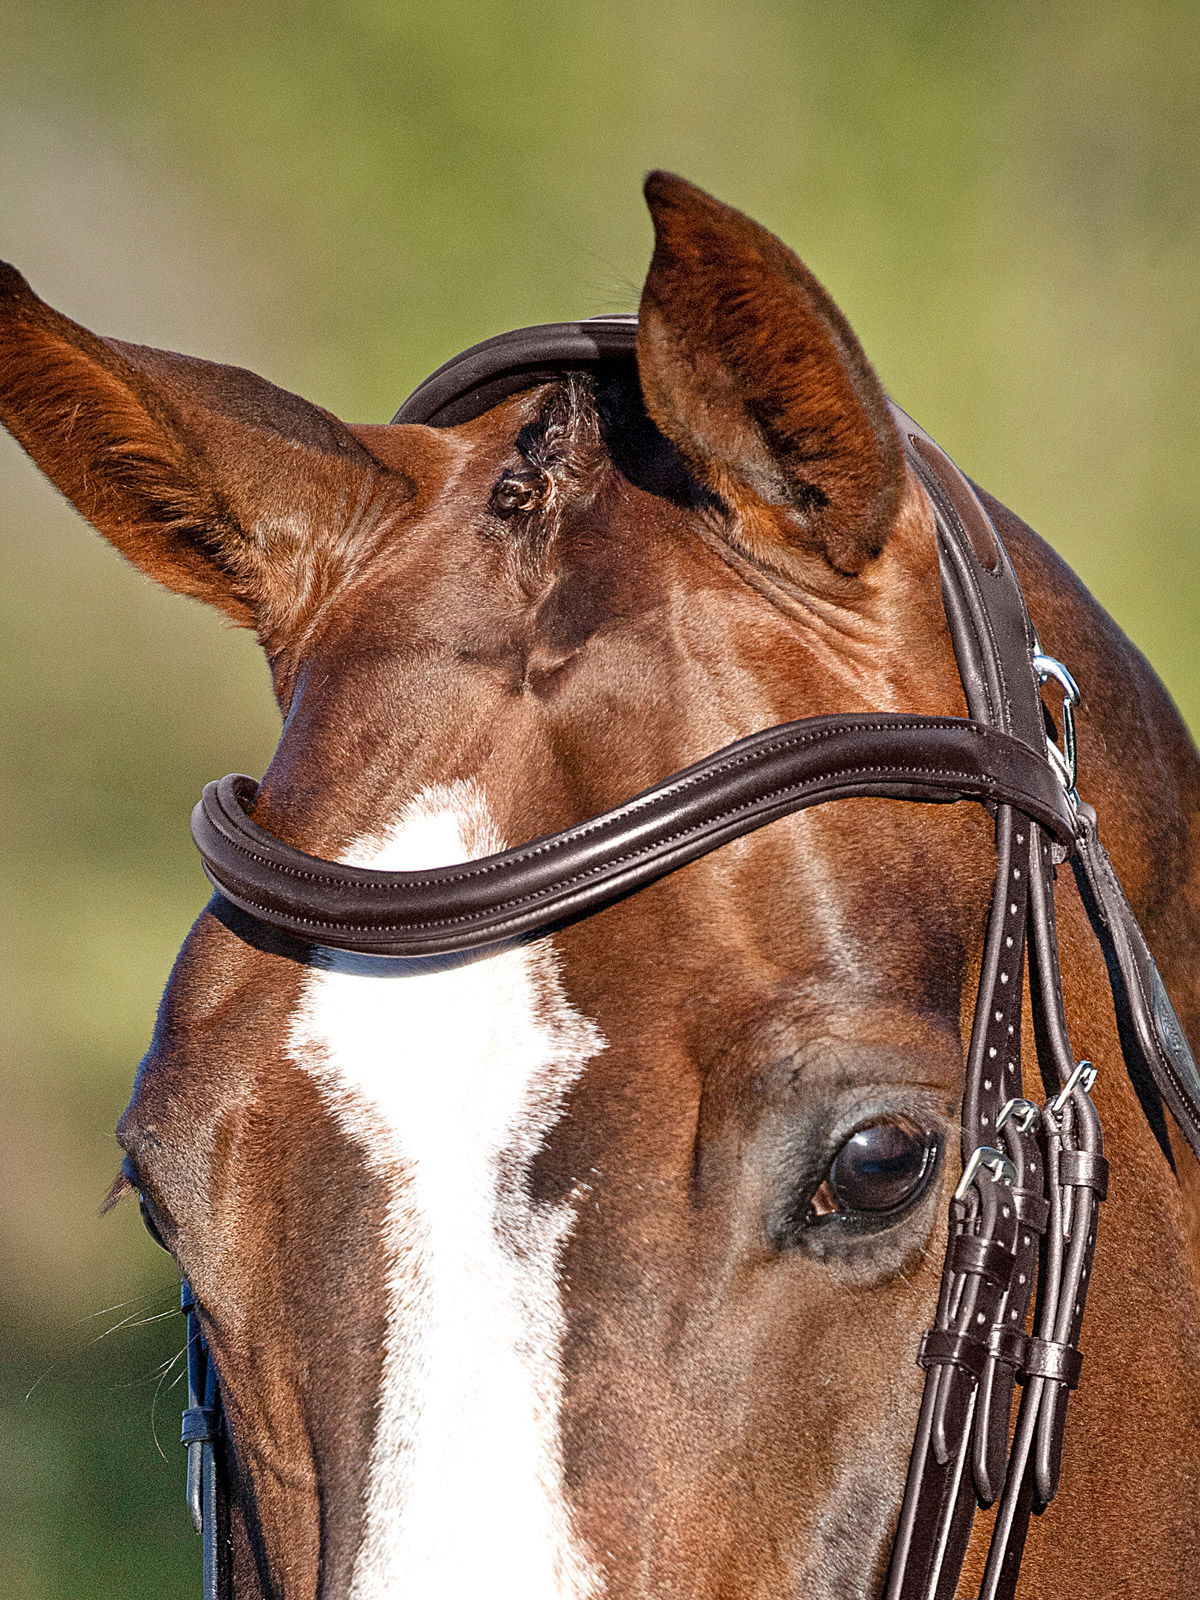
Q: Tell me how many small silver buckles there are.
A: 3